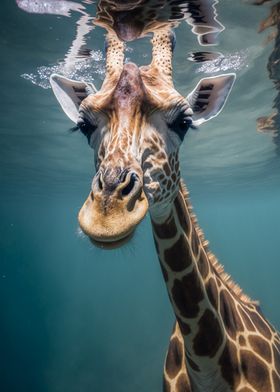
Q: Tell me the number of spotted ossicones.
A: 2